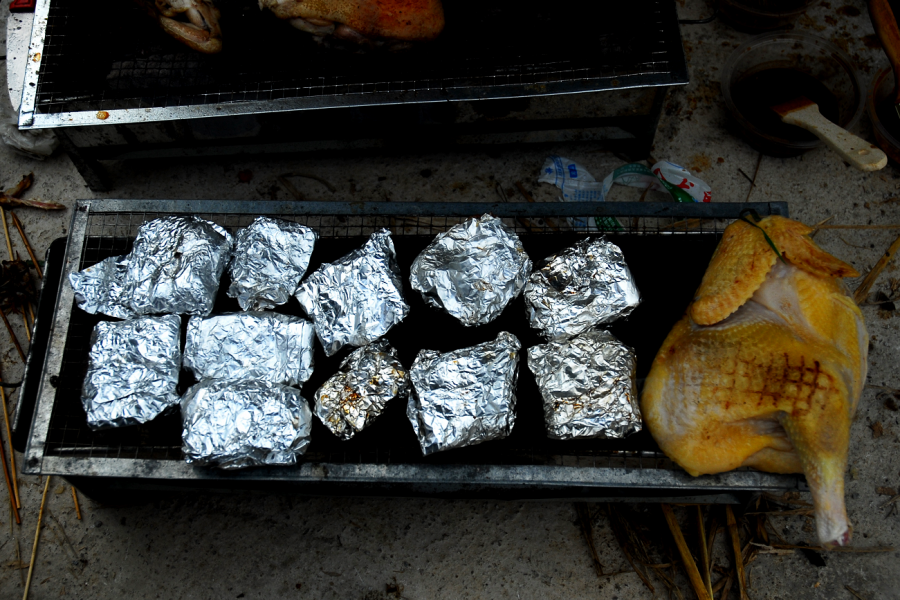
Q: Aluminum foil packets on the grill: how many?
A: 11